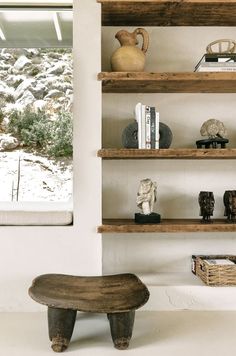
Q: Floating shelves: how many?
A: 4